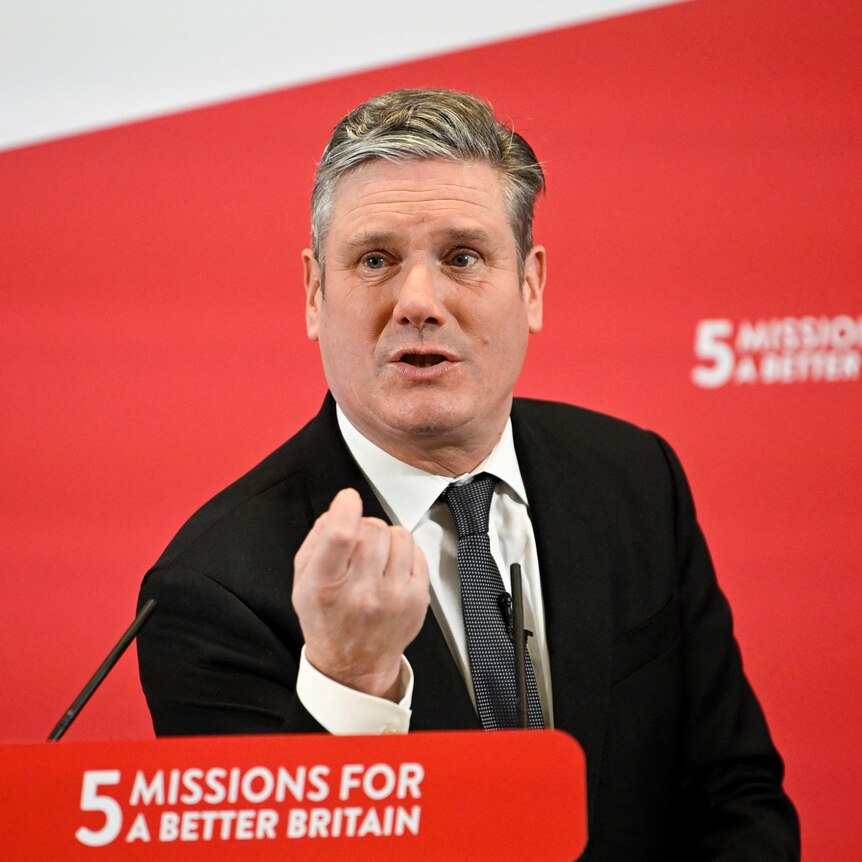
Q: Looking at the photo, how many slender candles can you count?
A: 0